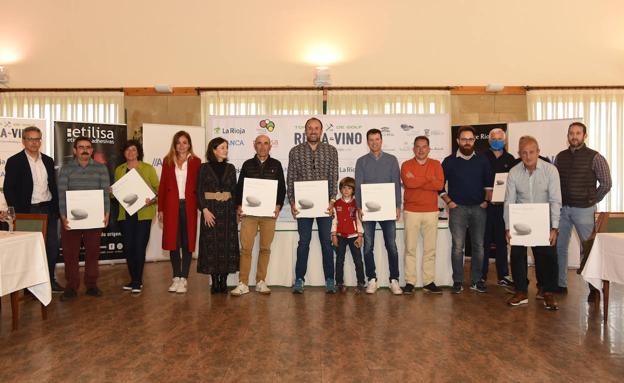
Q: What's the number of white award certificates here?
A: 7